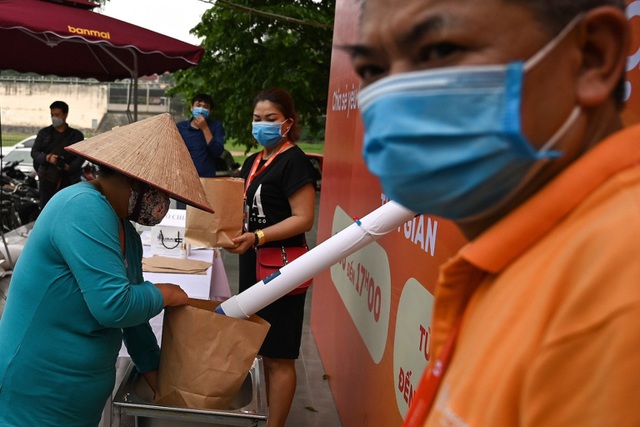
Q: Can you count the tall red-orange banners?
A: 1